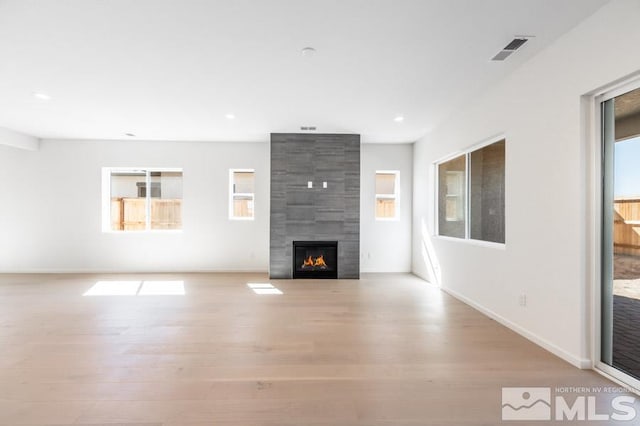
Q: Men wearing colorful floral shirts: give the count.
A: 0